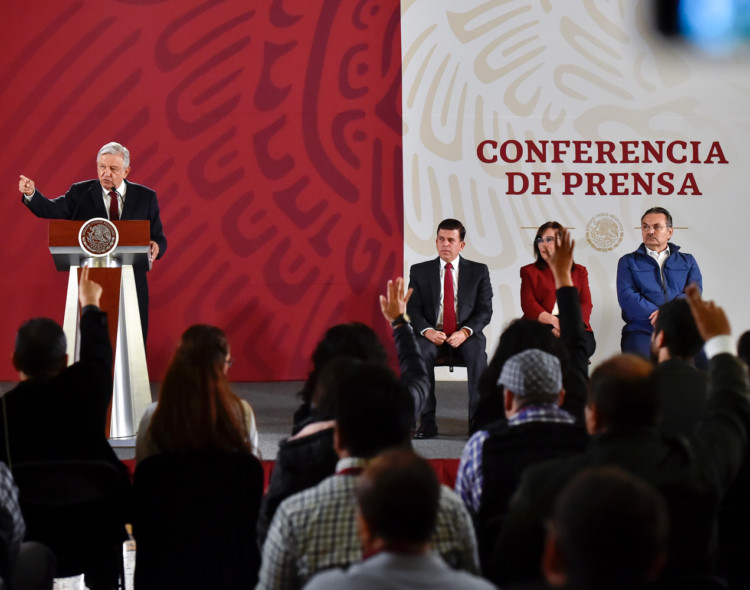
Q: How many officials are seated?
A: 3